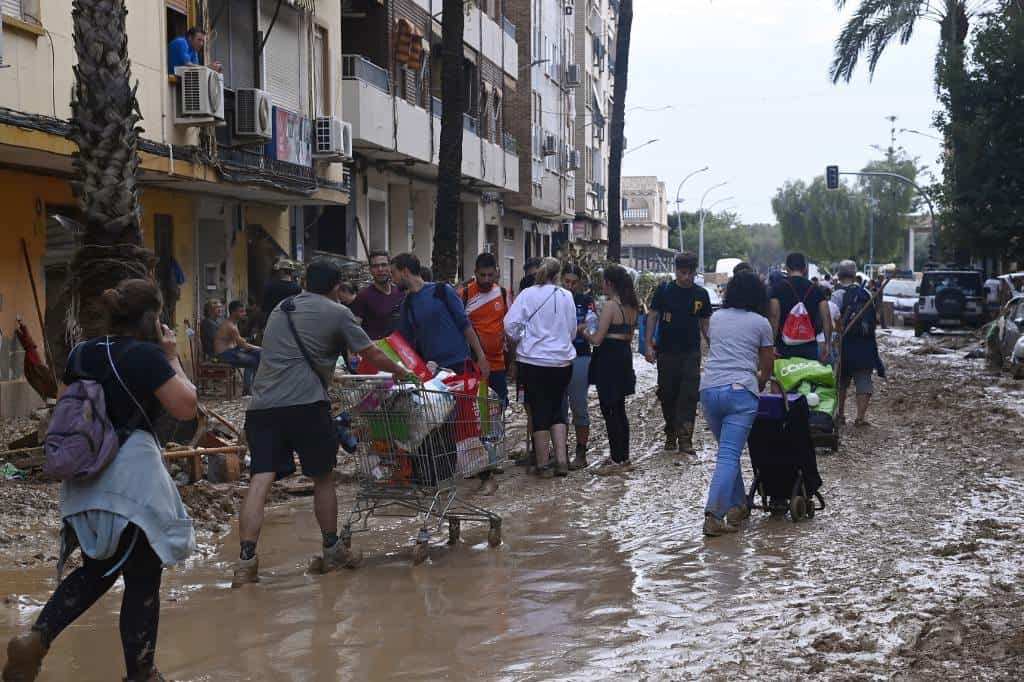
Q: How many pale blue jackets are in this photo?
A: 1